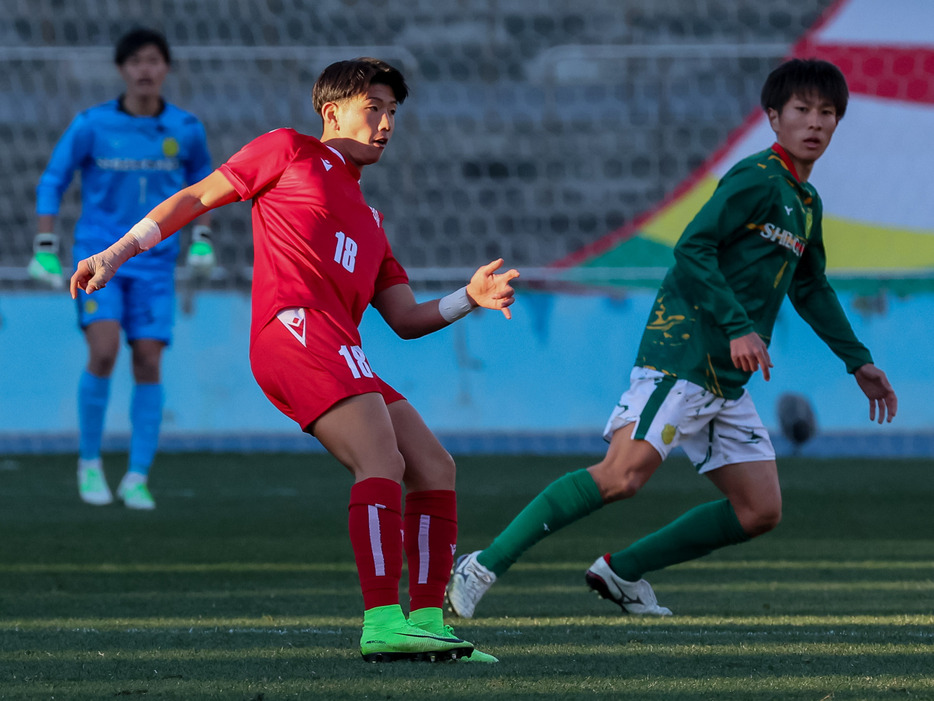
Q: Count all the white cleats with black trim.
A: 2